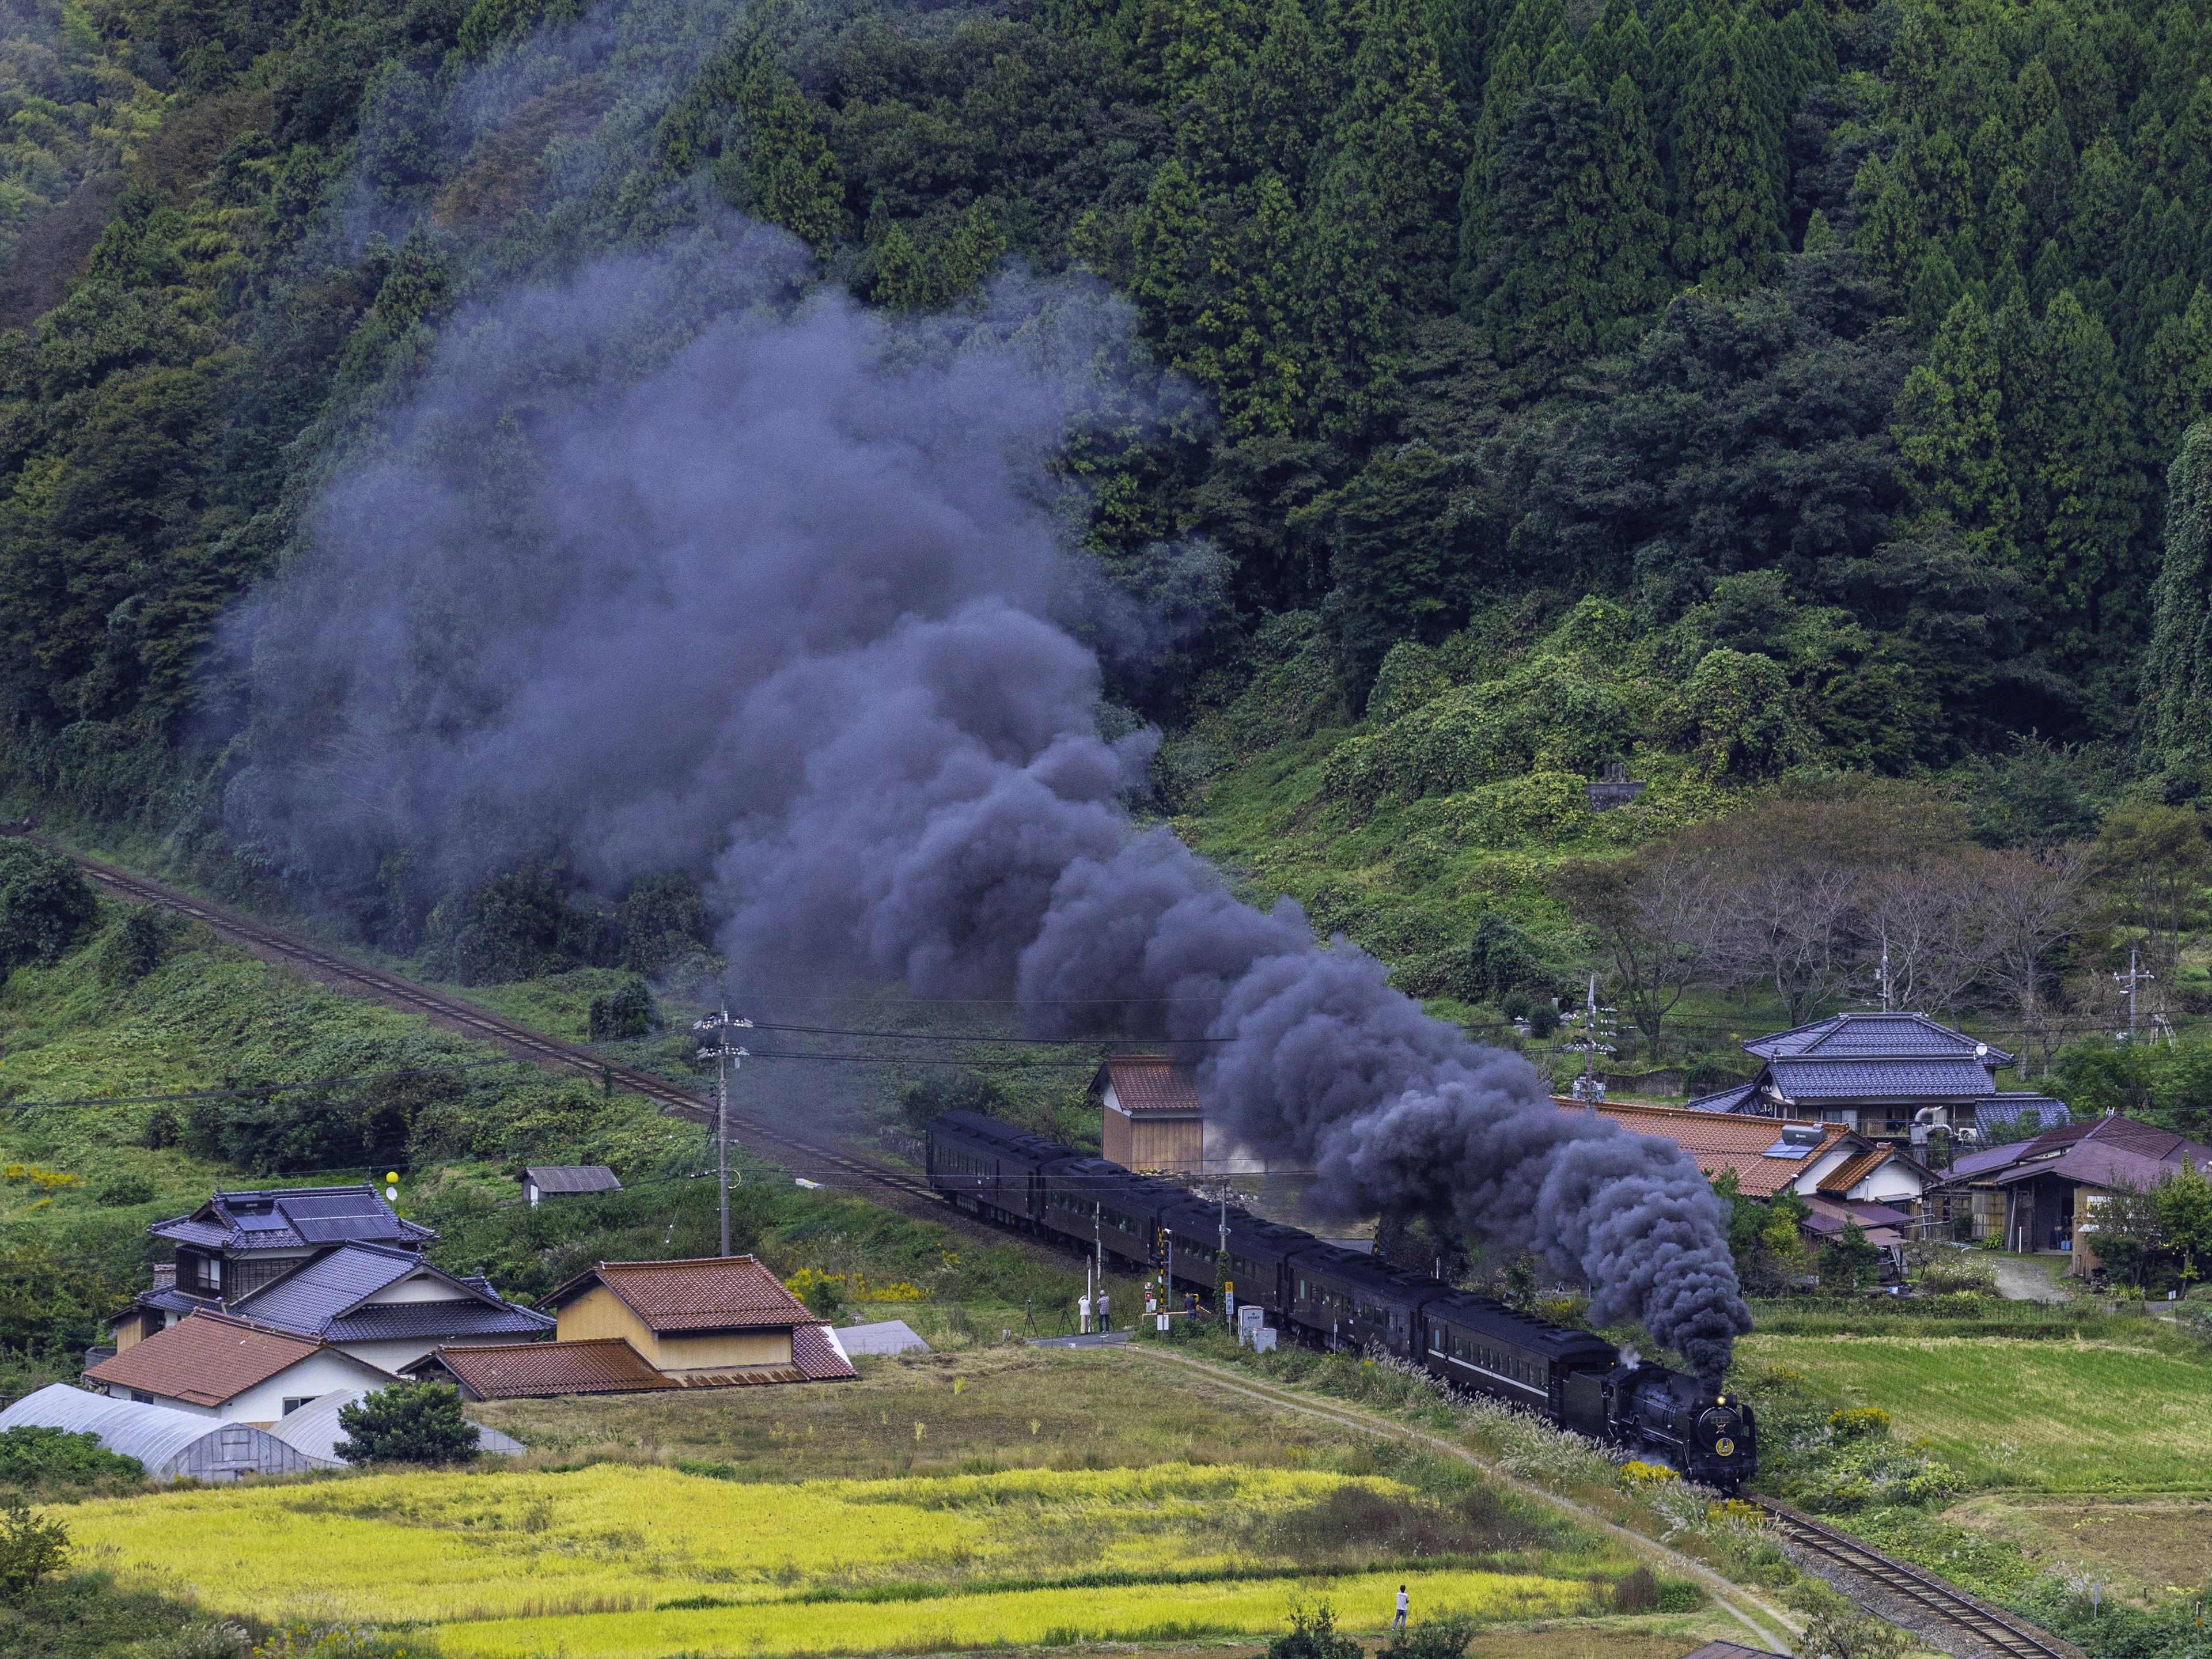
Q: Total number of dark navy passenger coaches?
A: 5